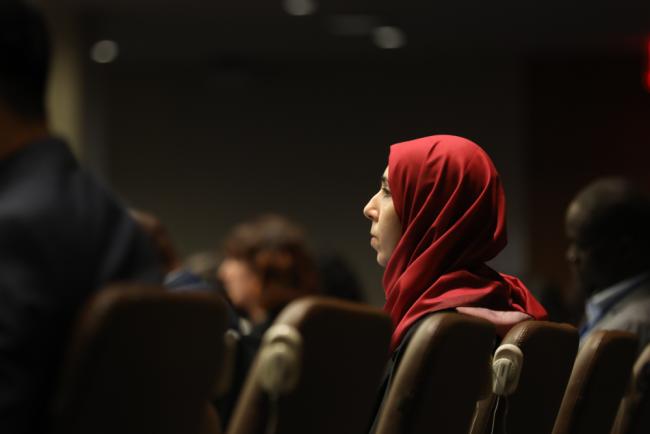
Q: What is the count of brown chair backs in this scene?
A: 6